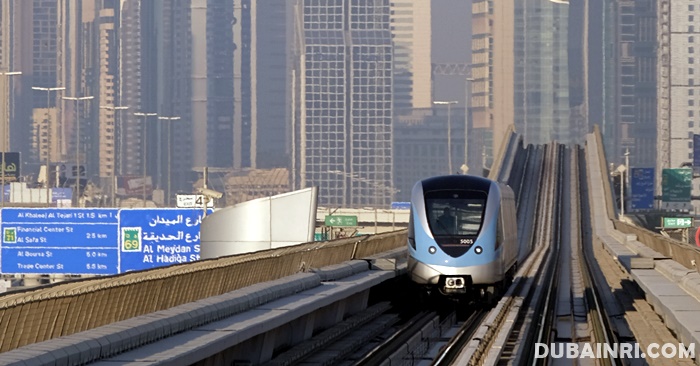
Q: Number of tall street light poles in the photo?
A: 8